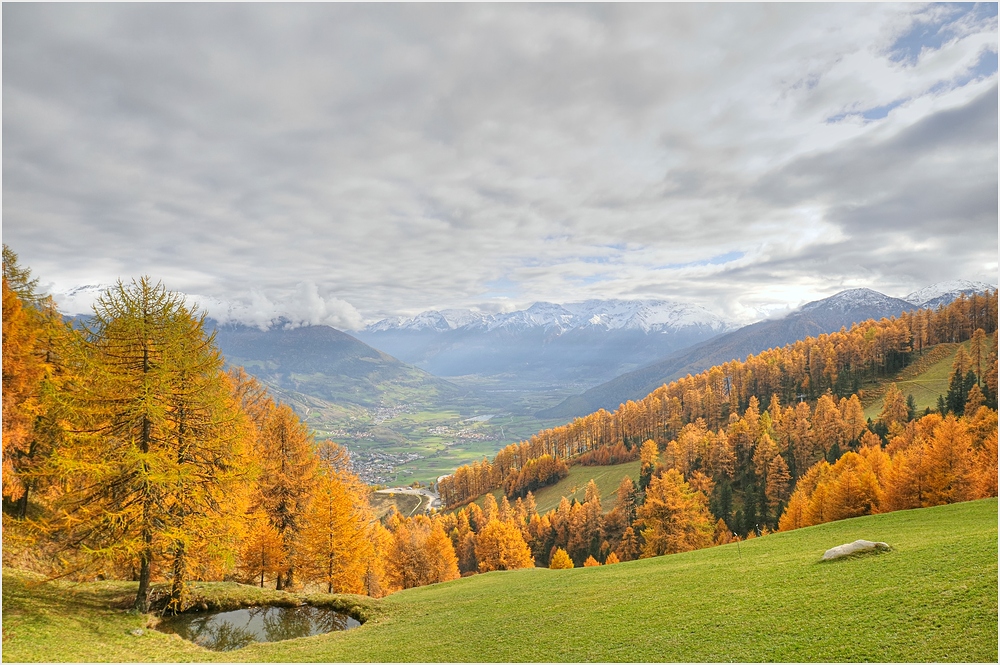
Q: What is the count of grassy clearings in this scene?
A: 3